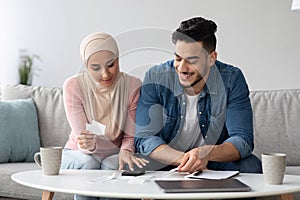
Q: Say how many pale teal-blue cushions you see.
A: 1